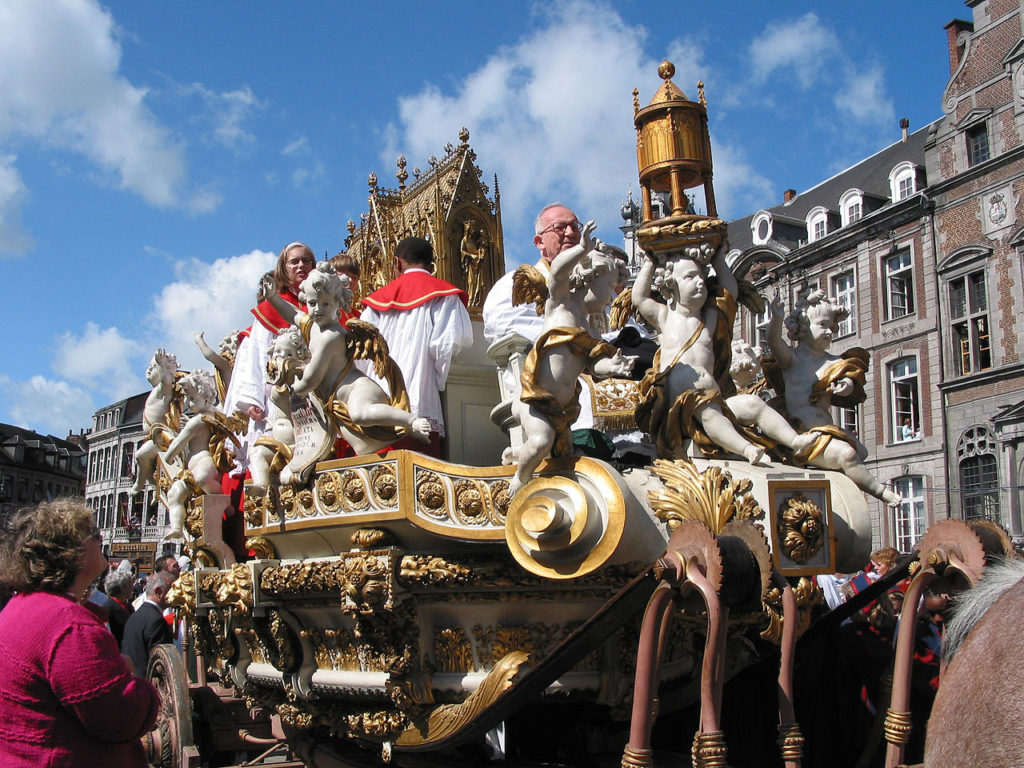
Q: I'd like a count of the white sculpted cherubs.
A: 9